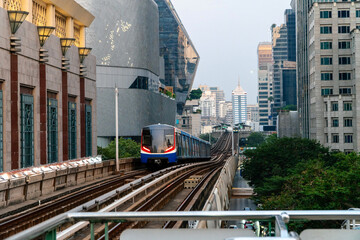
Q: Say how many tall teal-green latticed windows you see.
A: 5